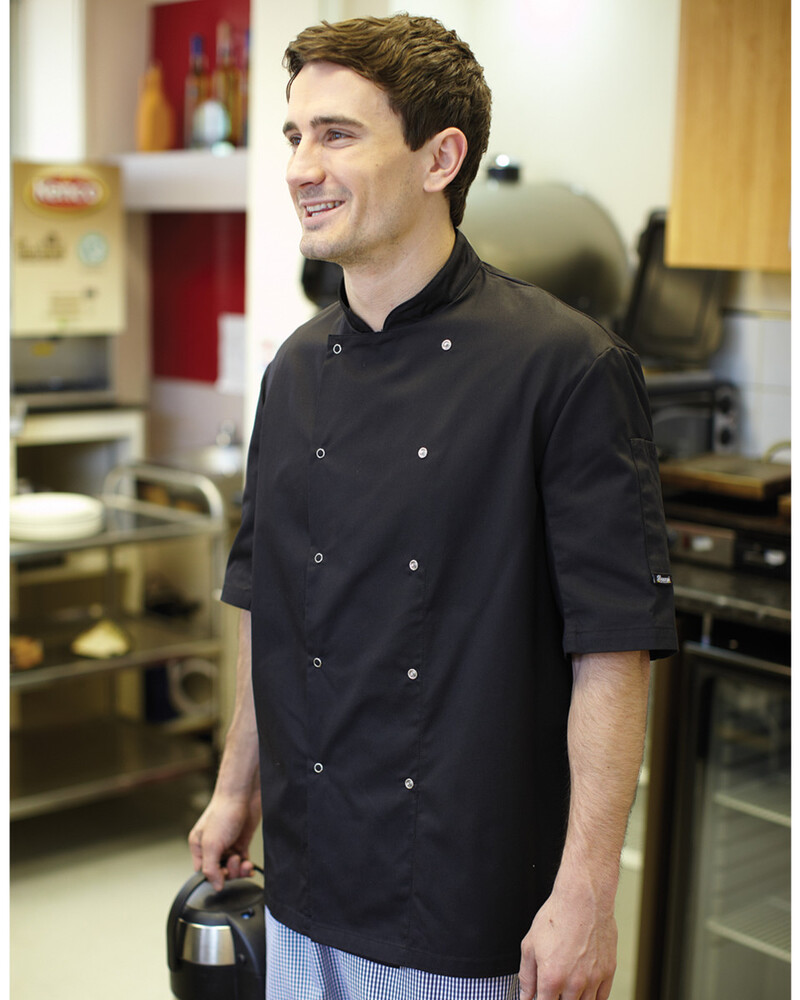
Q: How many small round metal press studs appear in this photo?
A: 10